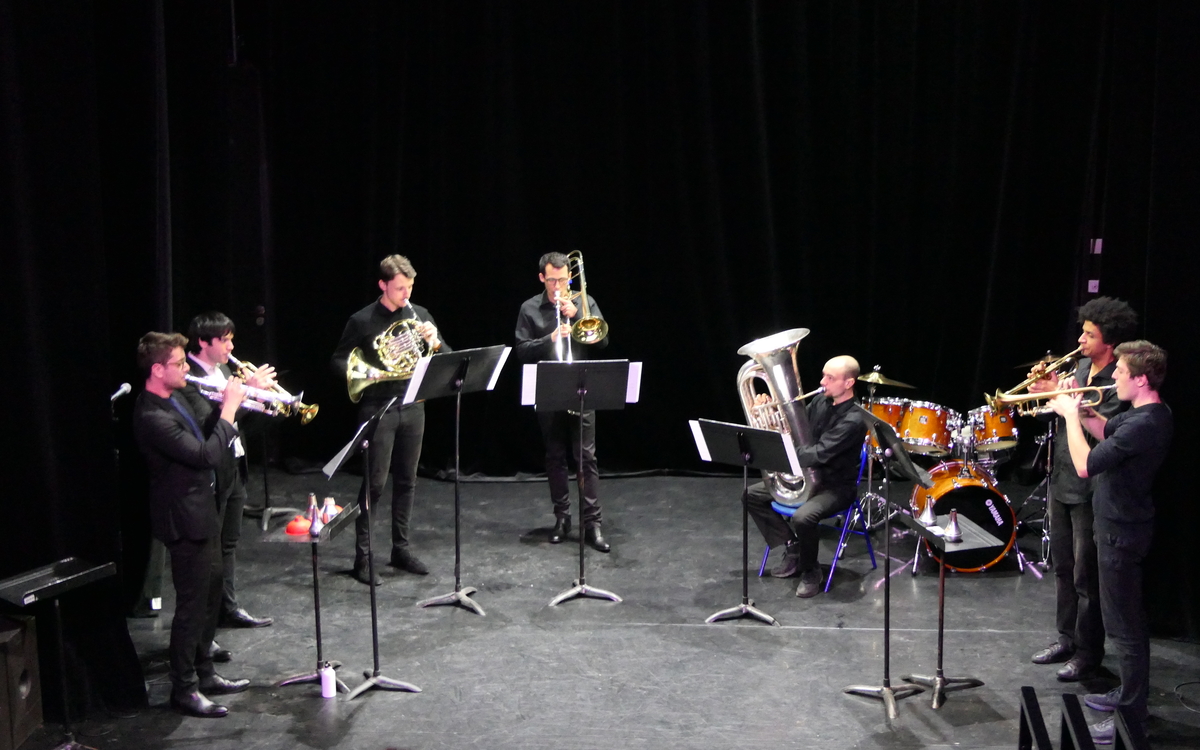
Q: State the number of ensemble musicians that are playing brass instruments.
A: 7